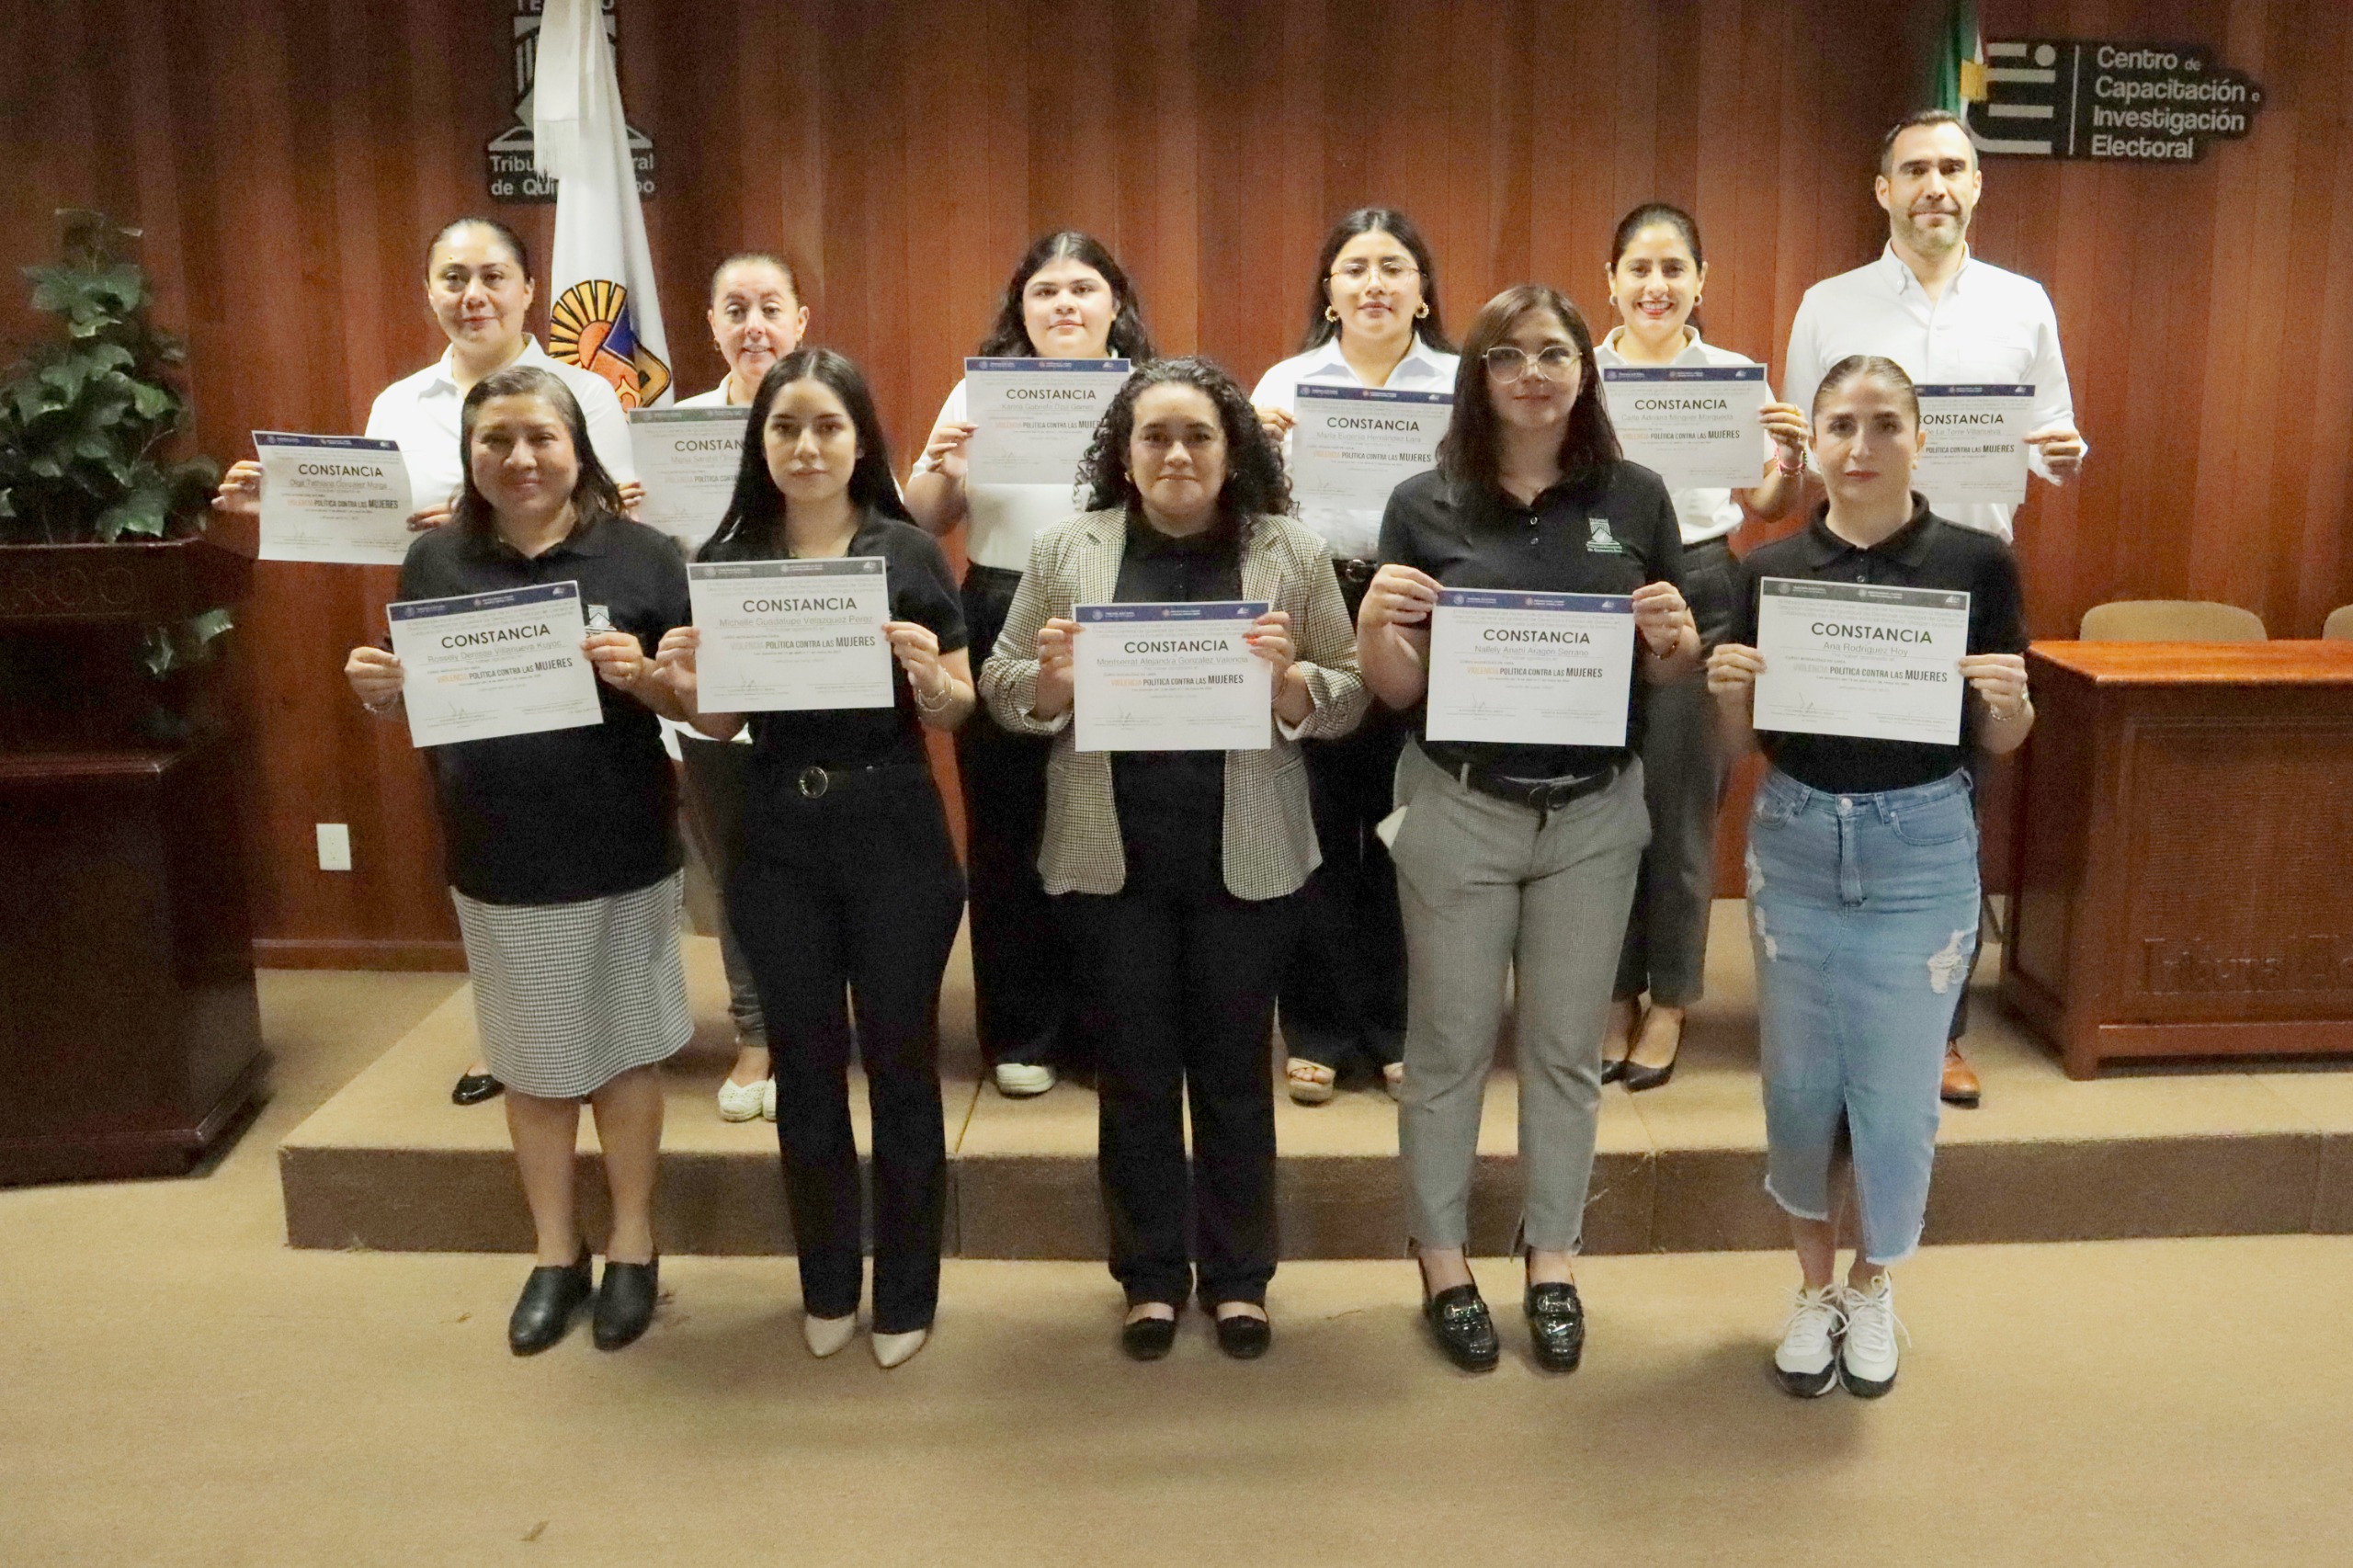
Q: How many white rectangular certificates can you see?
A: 11